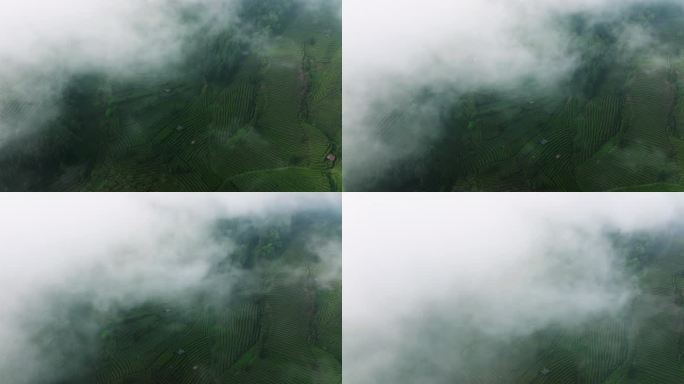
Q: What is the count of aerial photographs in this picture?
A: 4